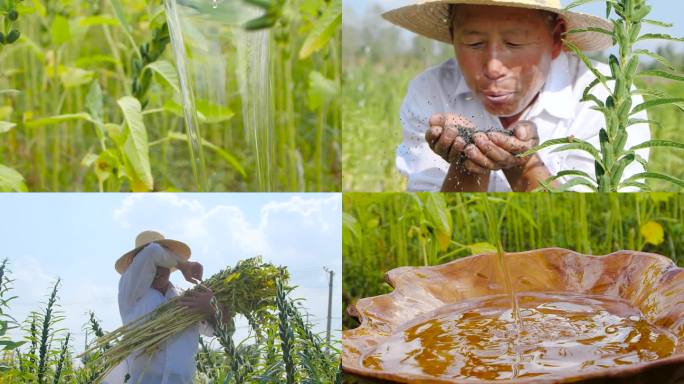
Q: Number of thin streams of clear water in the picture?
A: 2